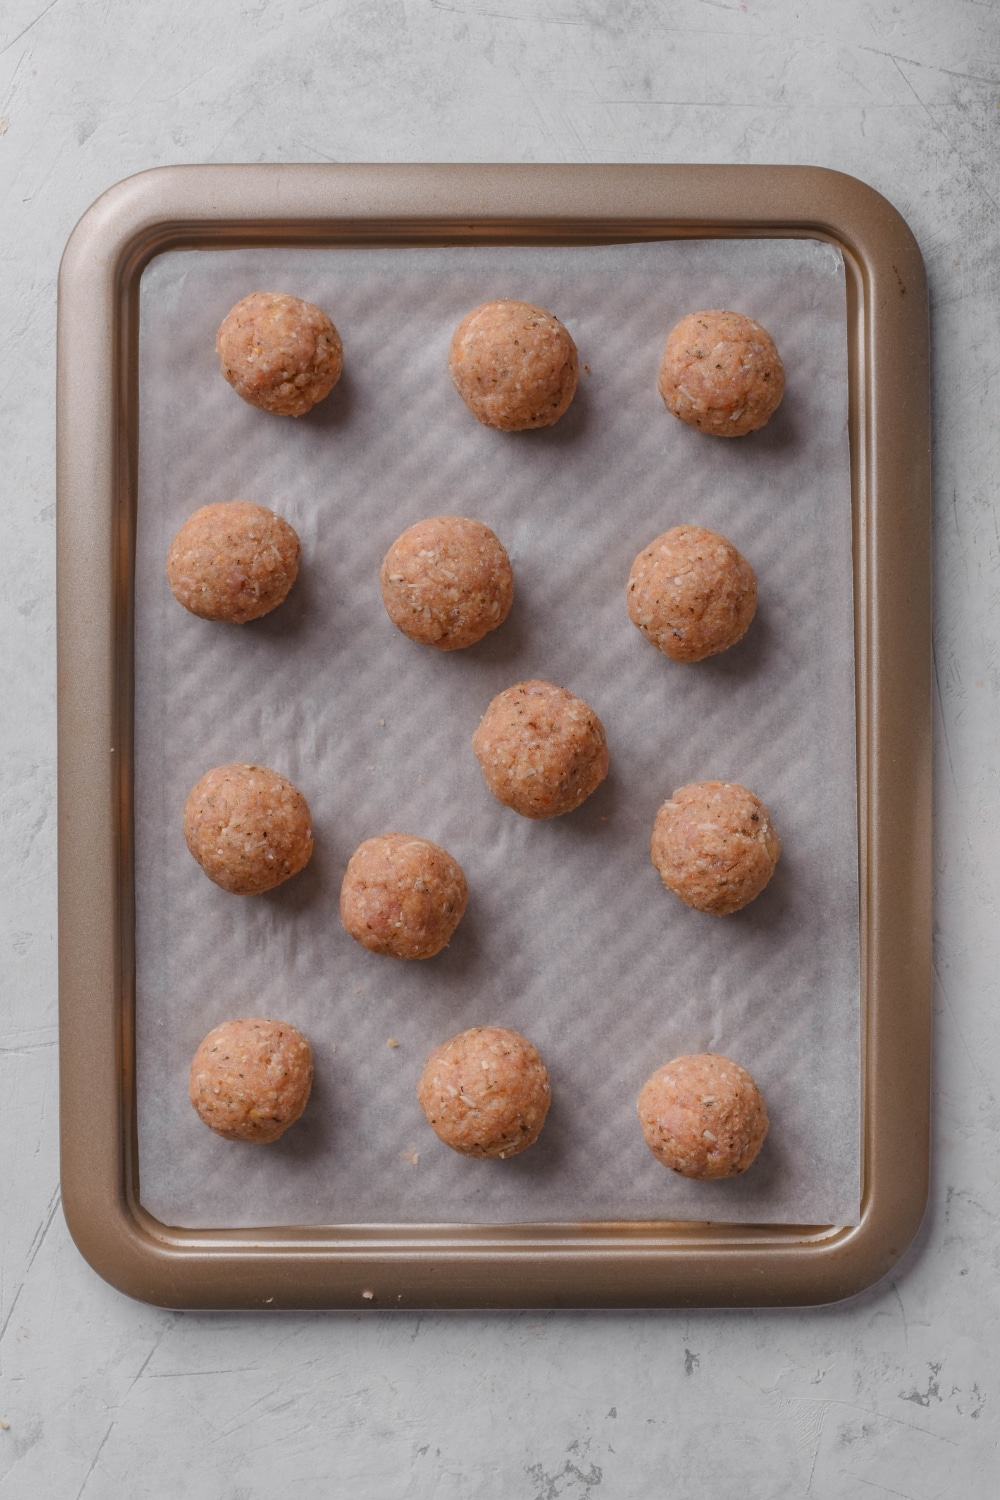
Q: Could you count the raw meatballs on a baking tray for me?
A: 13